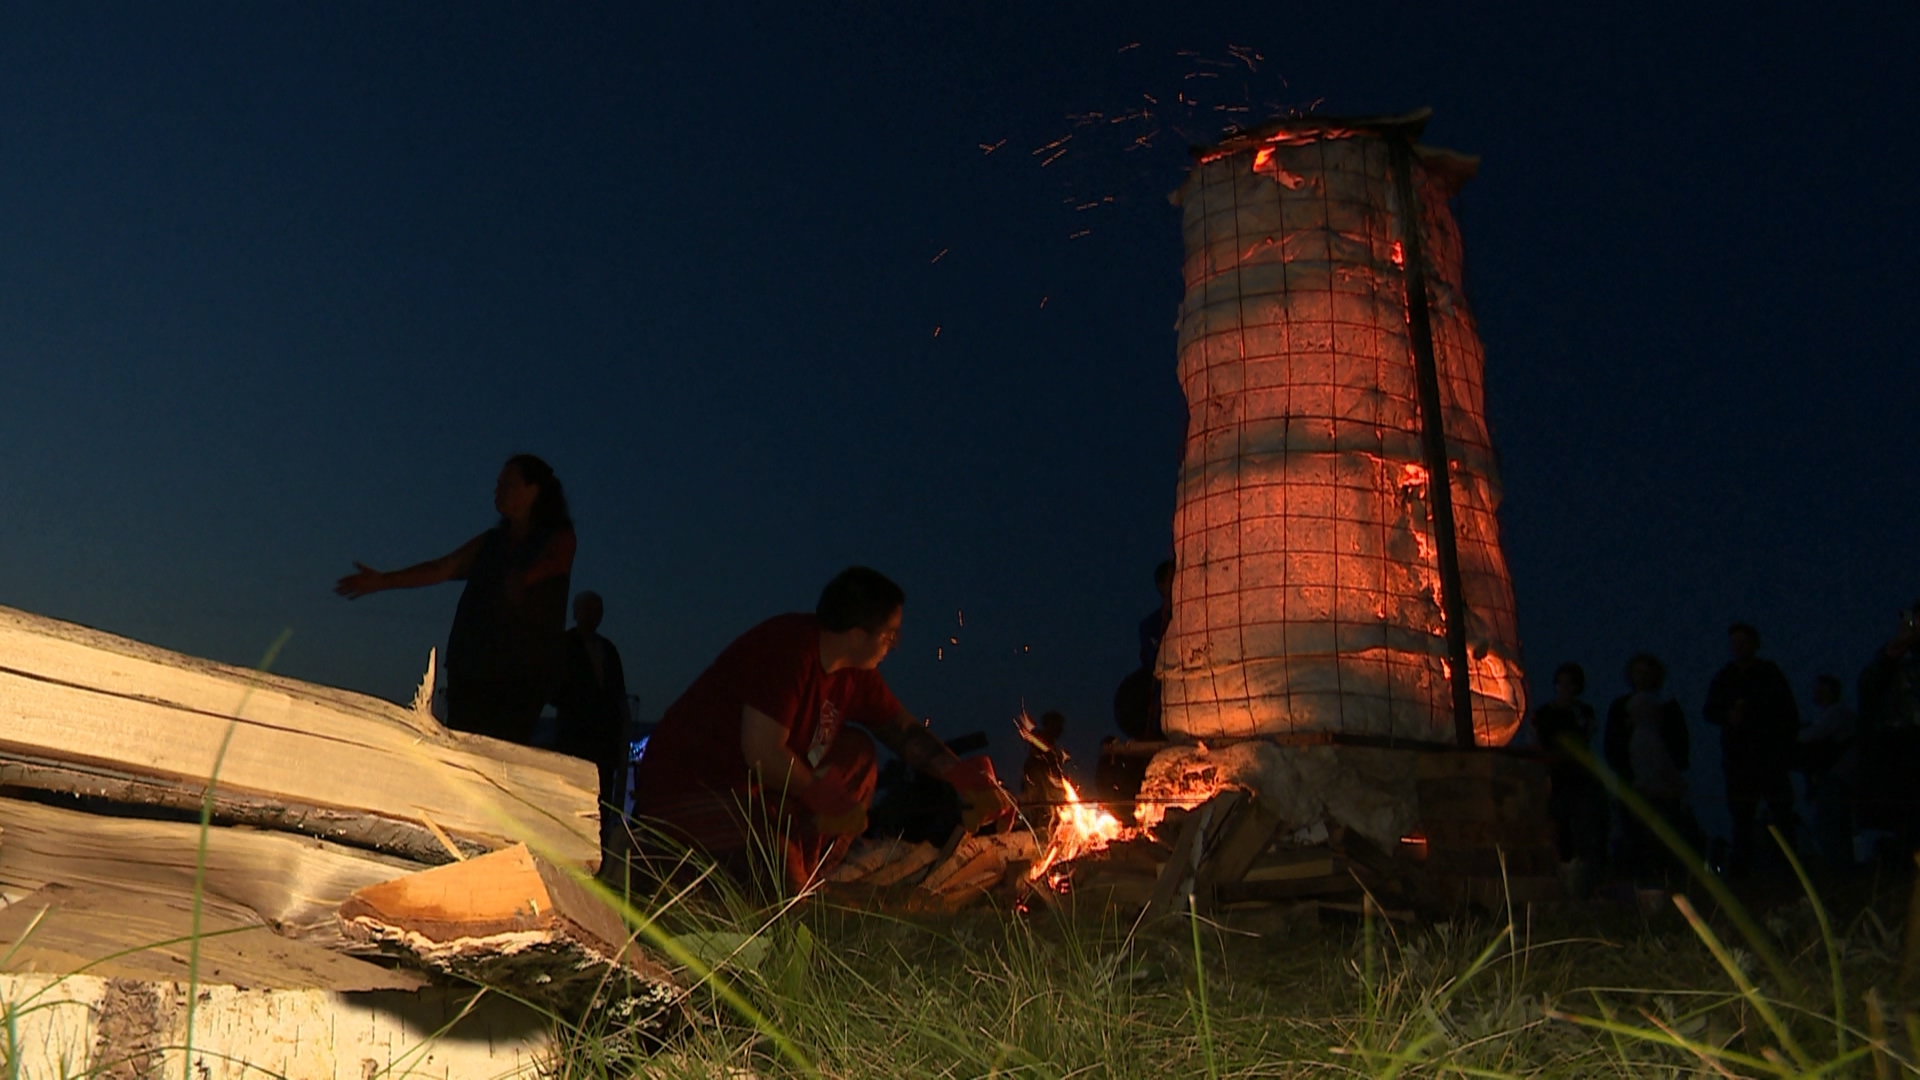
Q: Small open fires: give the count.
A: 1